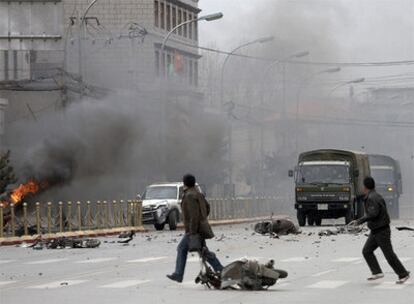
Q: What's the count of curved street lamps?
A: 6